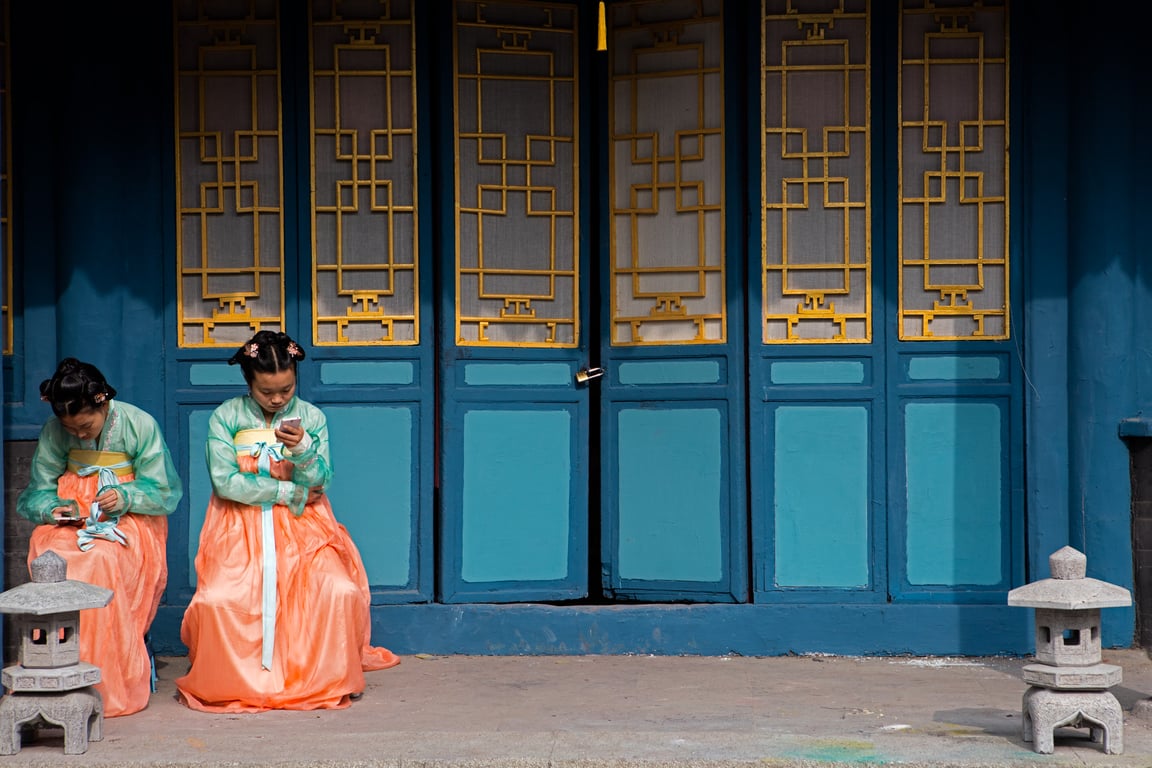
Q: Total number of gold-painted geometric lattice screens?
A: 6